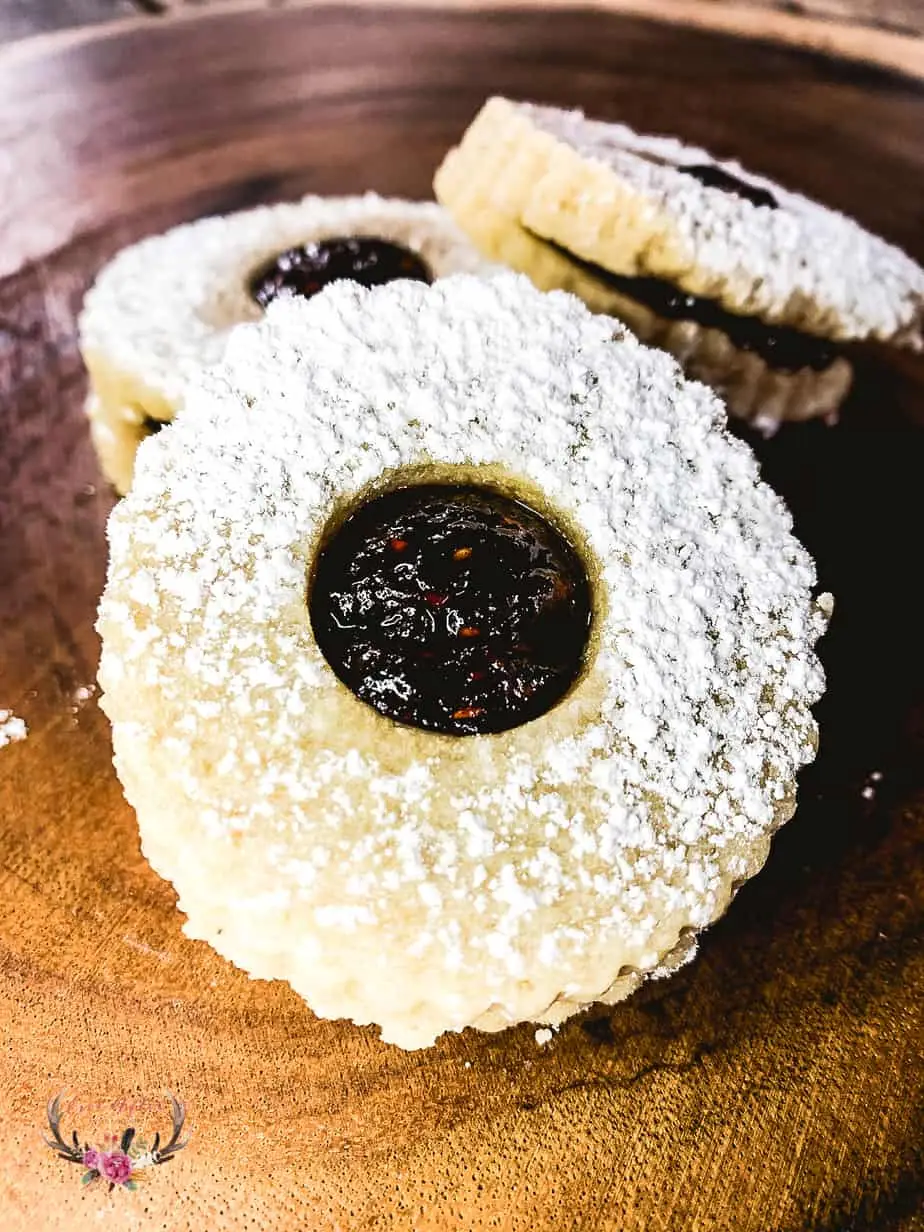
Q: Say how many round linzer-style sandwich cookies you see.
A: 3